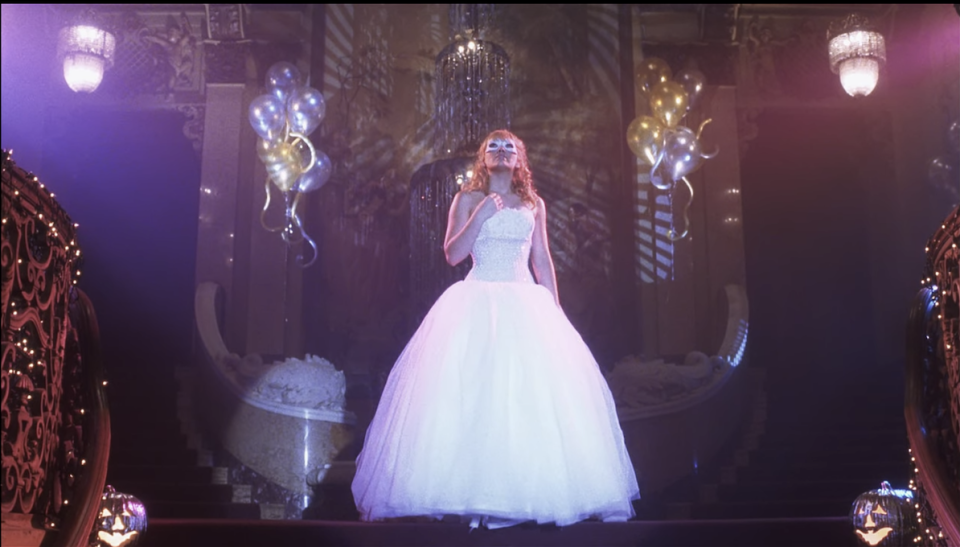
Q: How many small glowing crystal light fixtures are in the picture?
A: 2